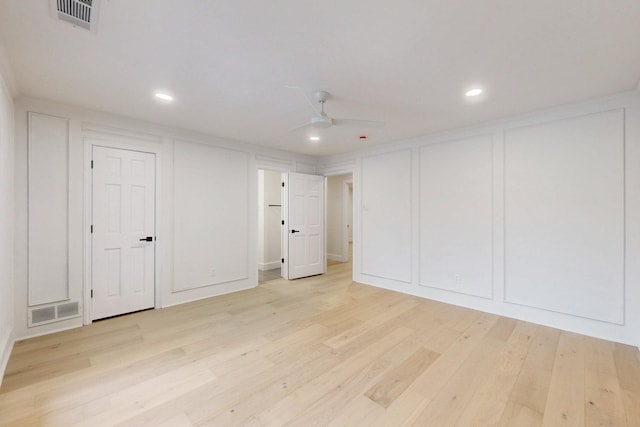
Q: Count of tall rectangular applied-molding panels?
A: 5